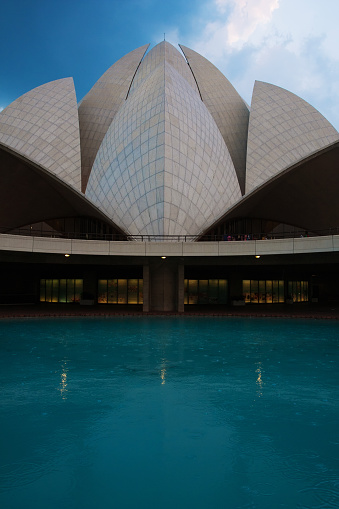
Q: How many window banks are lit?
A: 5